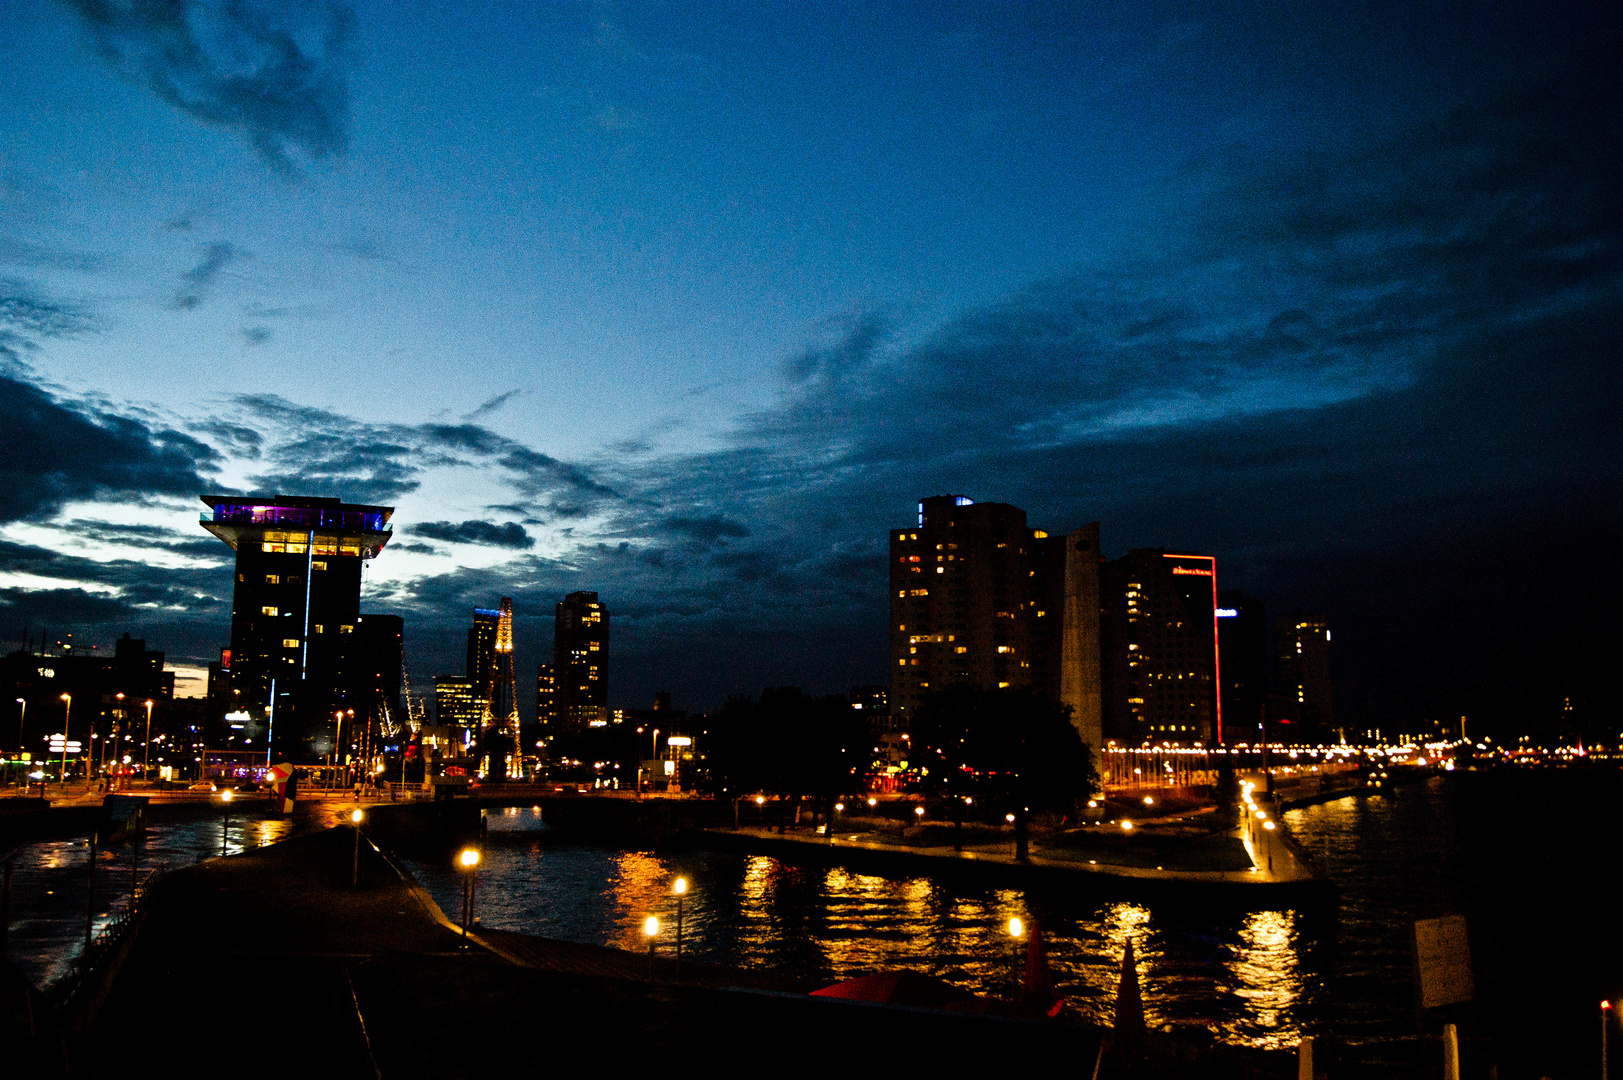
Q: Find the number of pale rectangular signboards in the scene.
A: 1